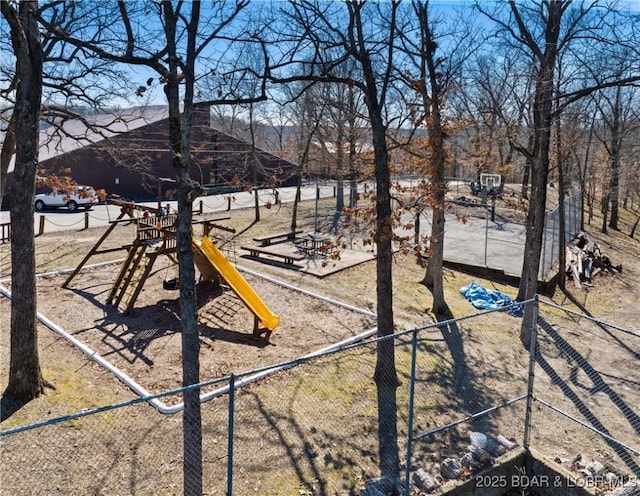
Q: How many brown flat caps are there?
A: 0